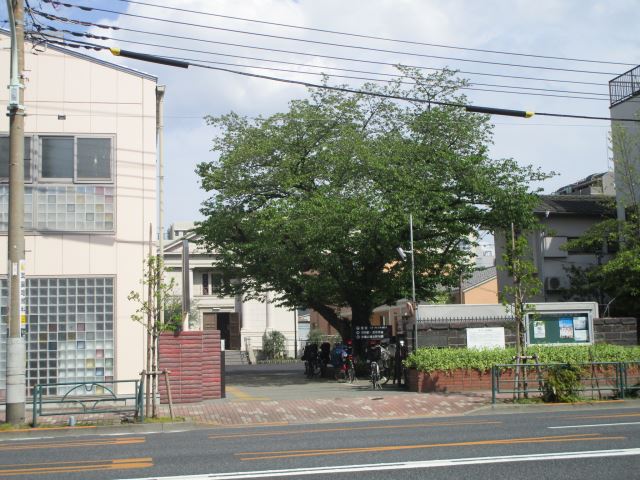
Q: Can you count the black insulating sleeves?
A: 2